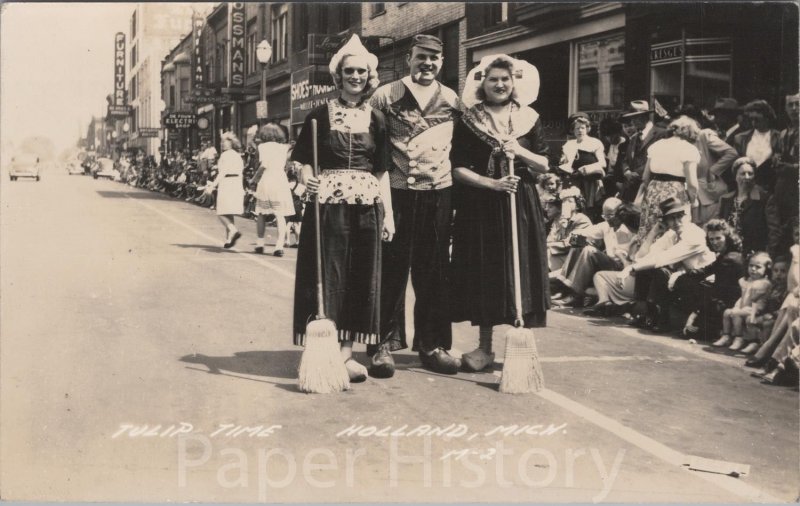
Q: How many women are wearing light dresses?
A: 2